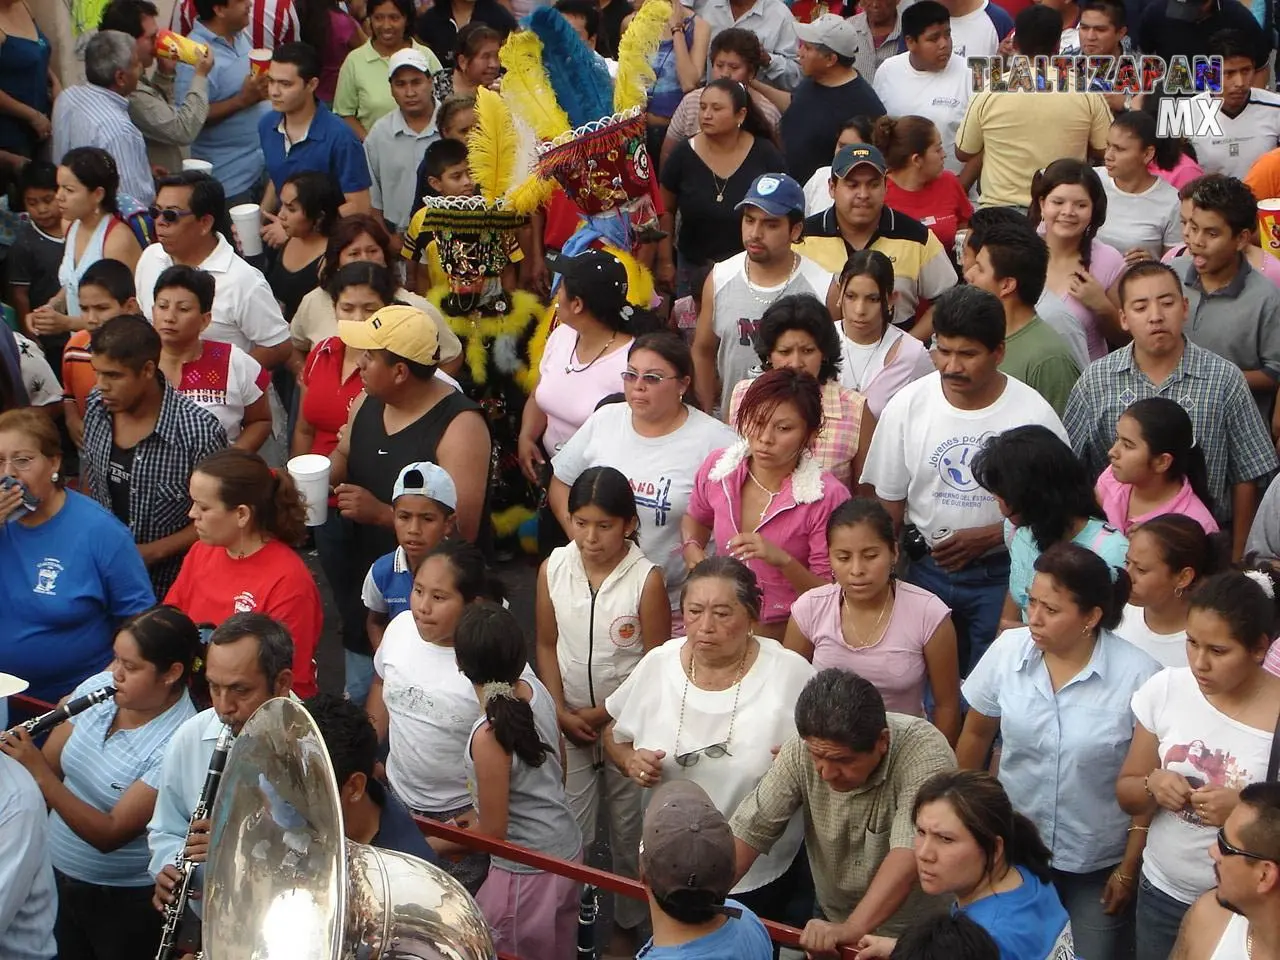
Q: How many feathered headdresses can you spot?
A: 2